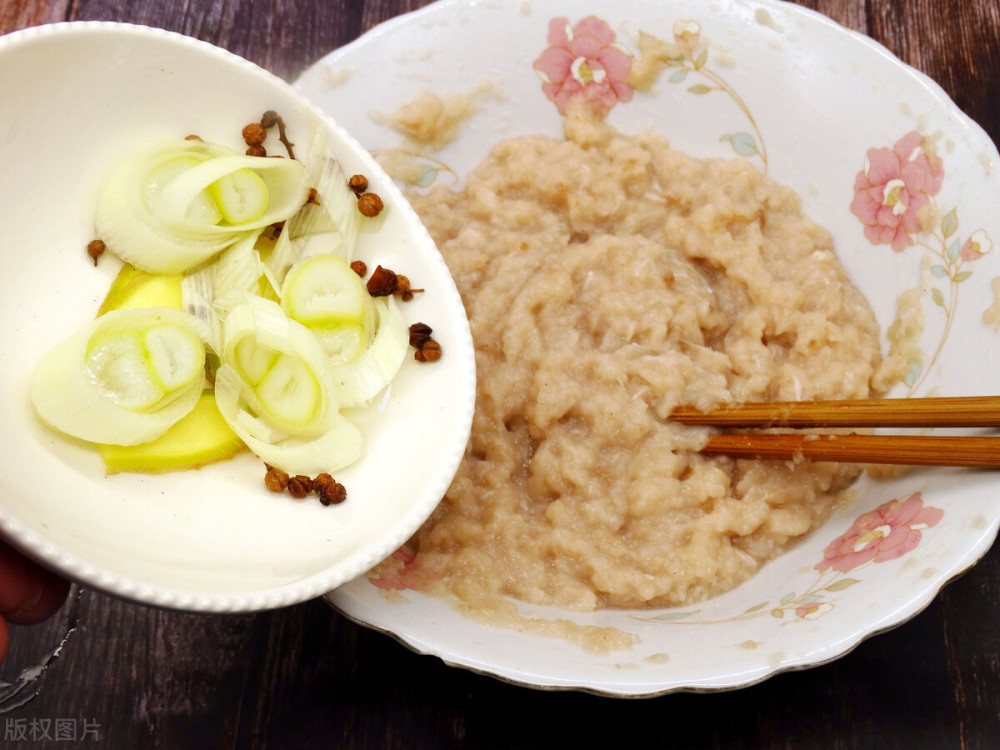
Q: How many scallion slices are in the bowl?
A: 4